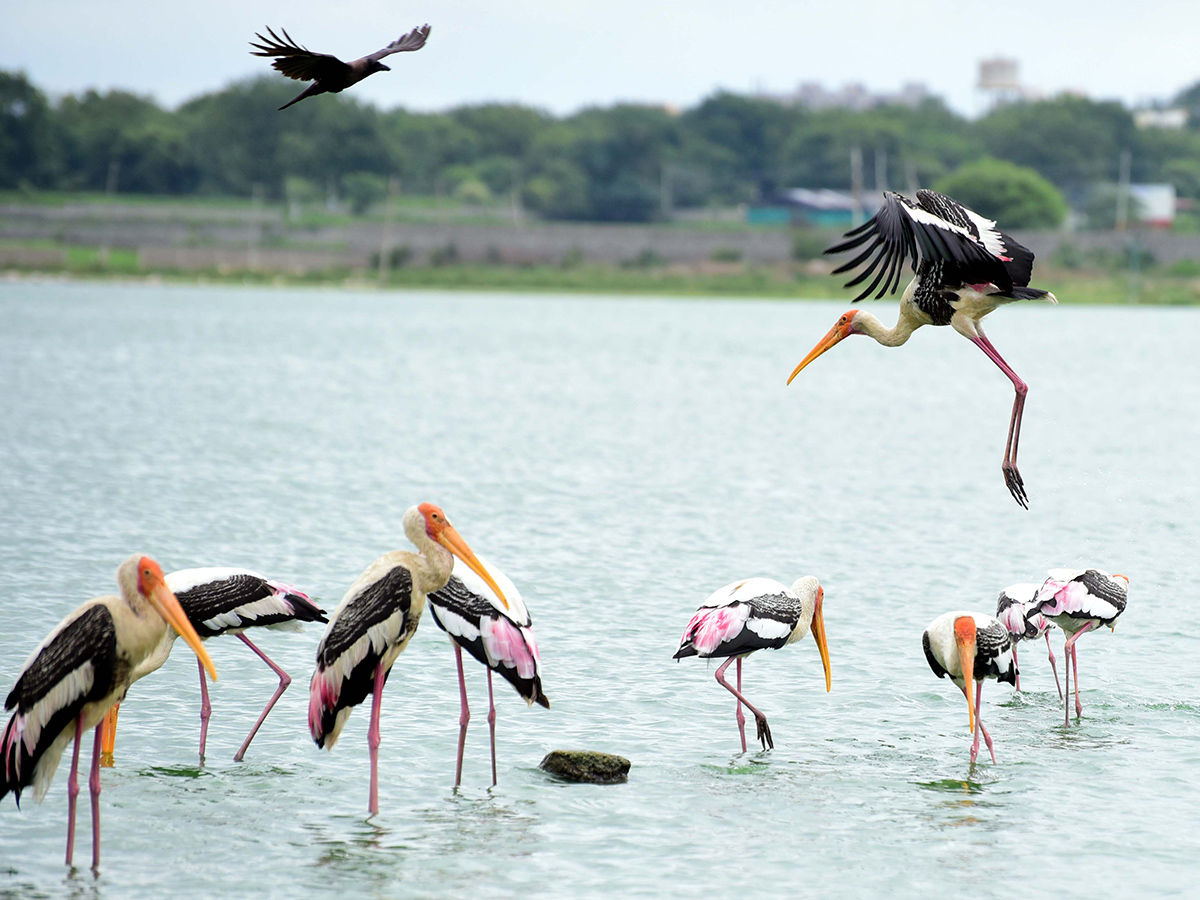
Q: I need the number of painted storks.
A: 9